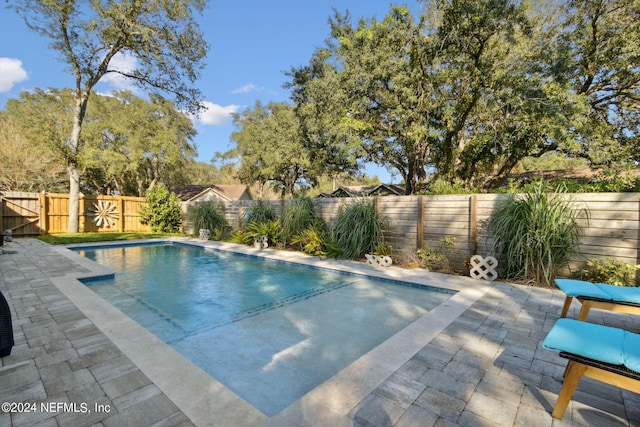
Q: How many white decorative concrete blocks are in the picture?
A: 4